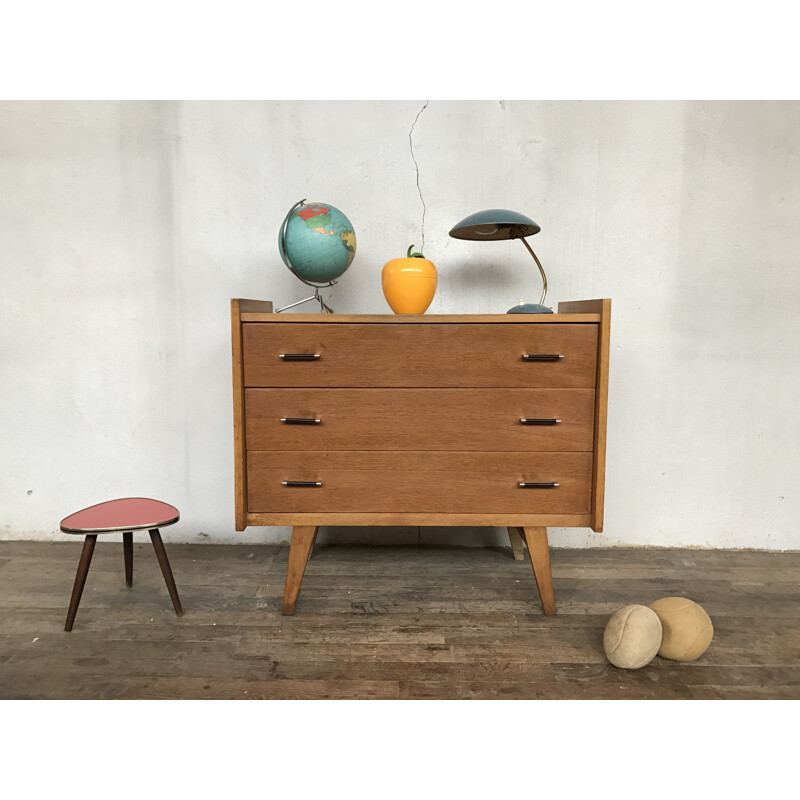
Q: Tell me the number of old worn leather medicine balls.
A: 2